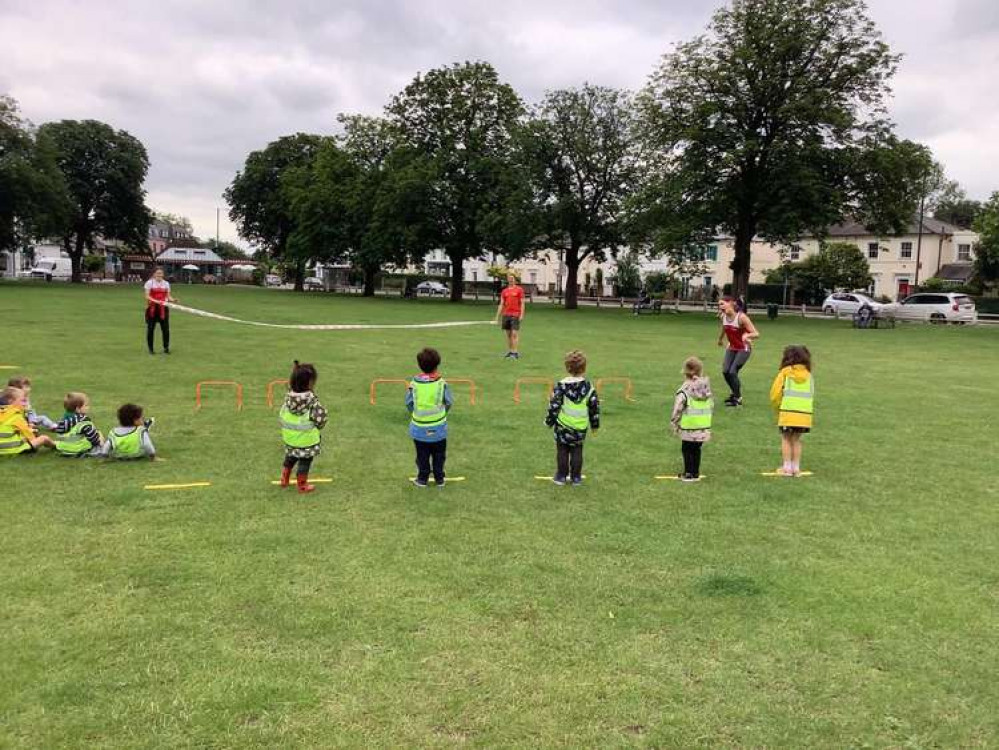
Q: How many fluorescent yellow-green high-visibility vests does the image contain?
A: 8